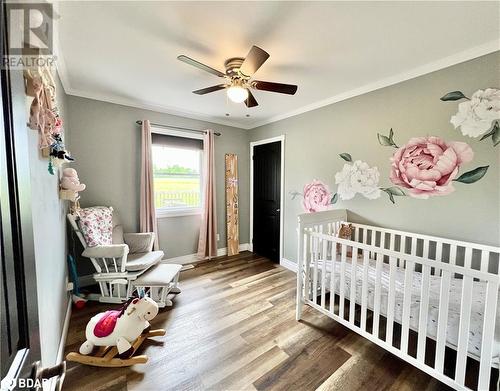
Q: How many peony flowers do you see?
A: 4